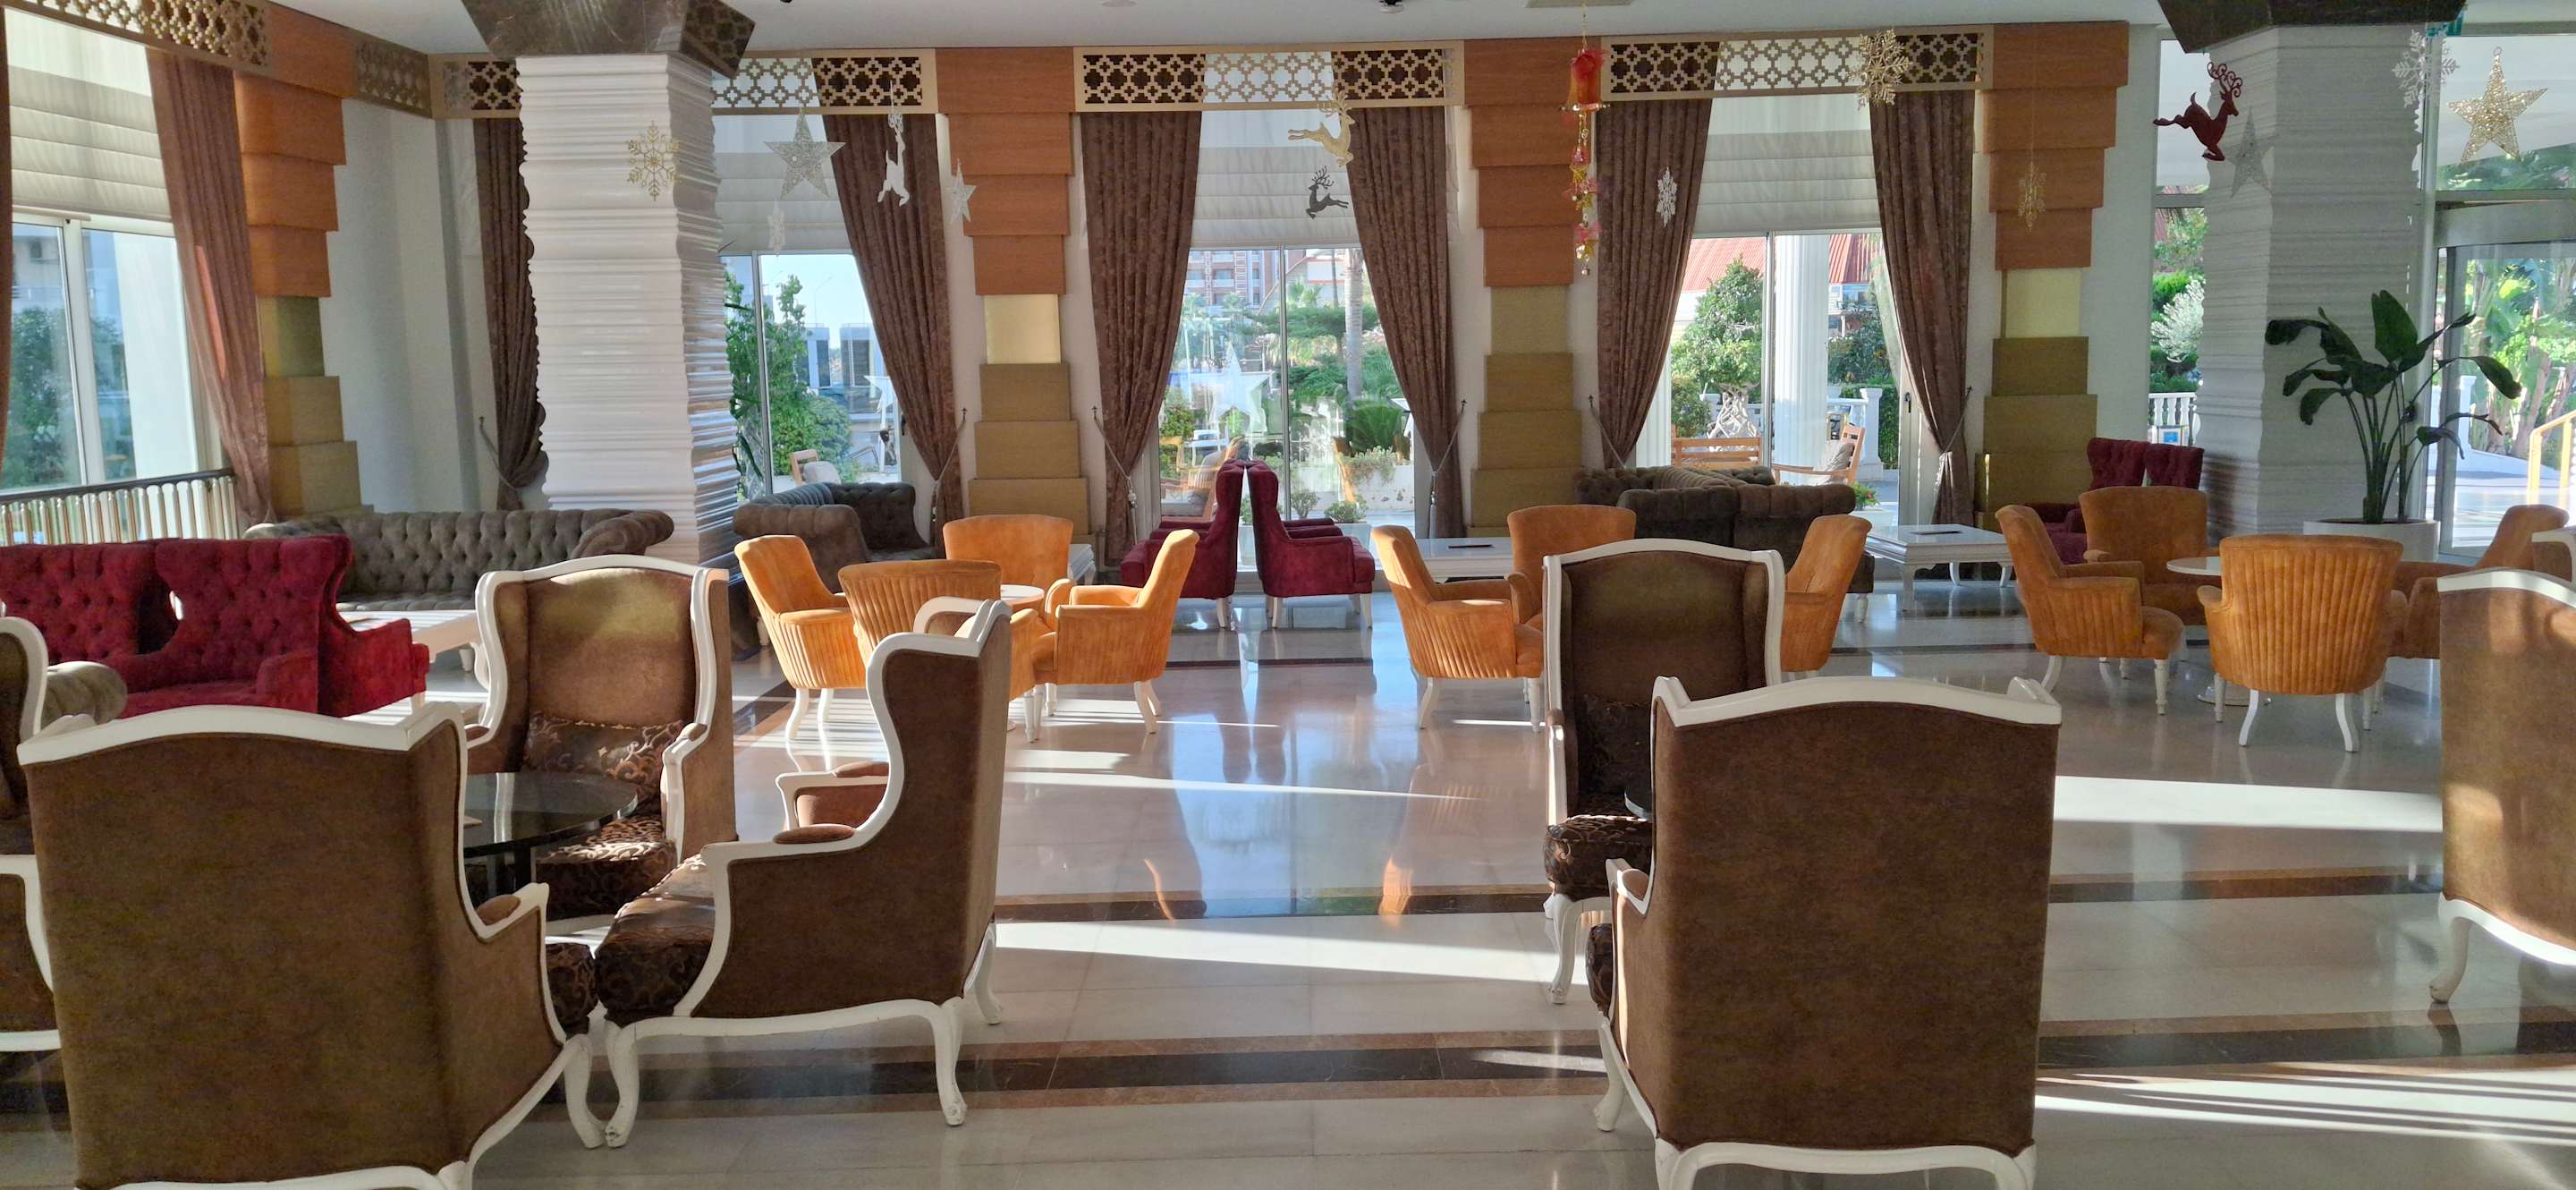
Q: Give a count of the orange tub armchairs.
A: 11